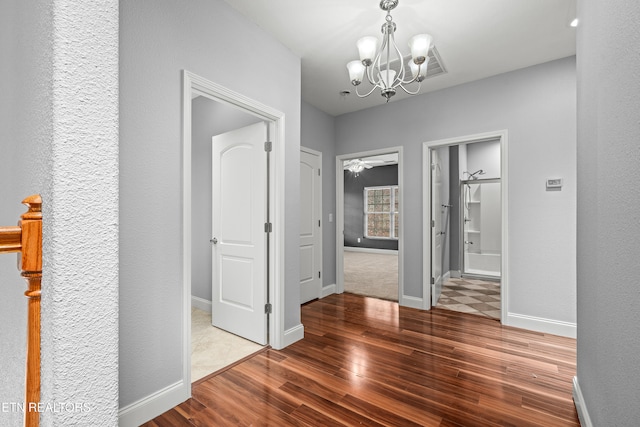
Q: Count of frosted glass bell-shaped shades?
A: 5